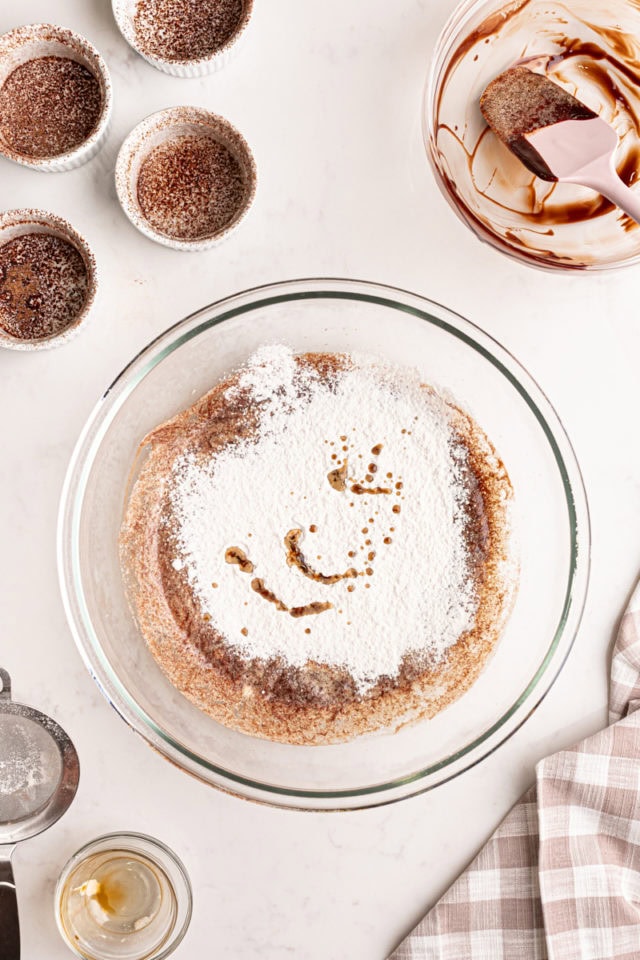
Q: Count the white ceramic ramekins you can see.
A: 4